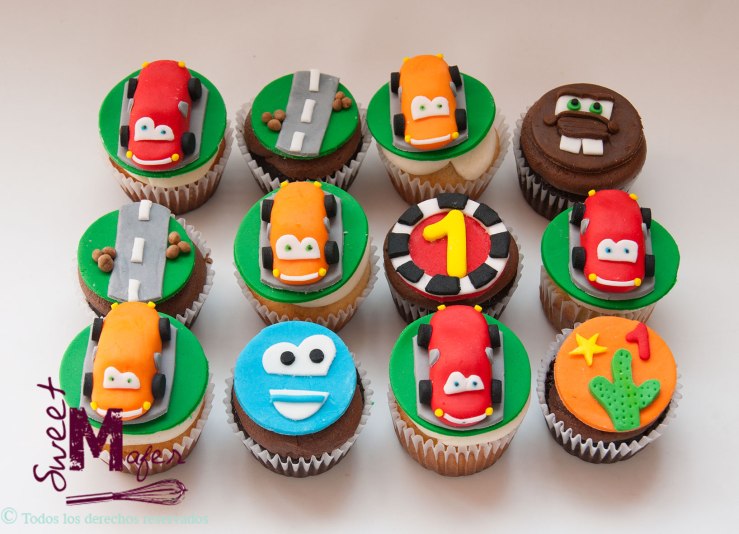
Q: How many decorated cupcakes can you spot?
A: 12